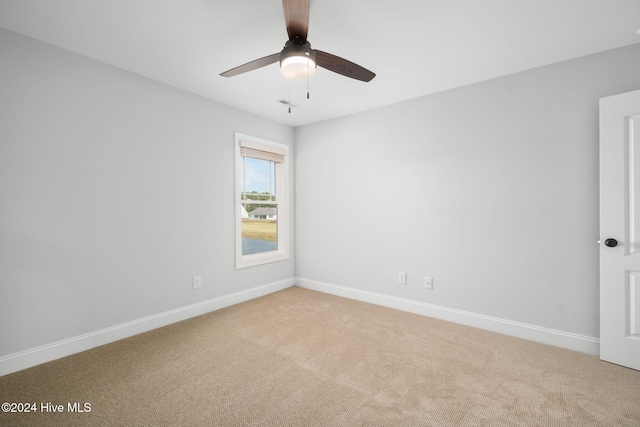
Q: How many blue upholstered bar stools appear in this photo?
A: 0